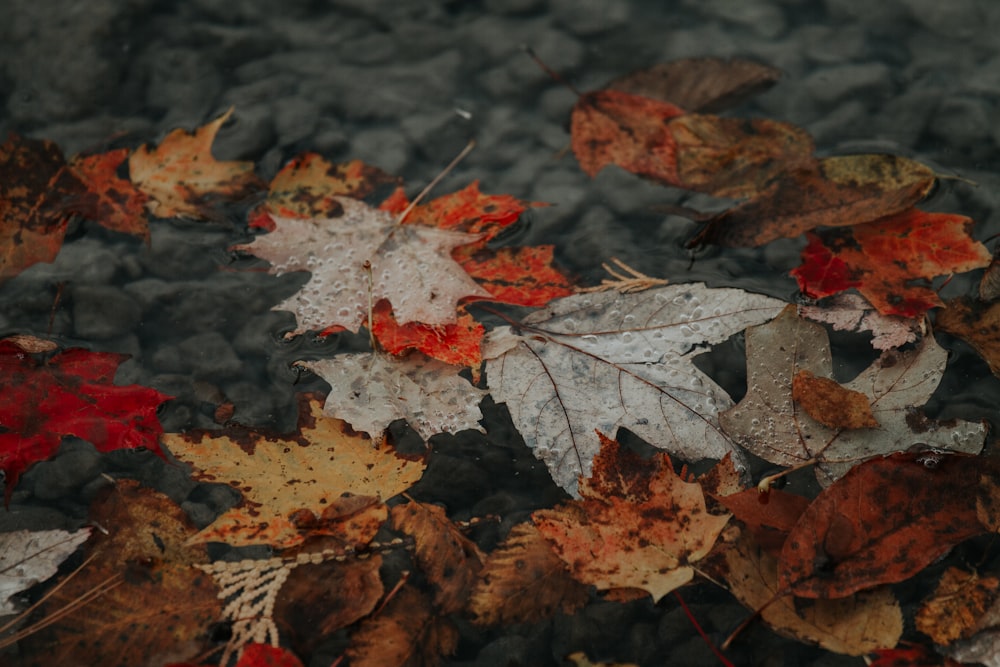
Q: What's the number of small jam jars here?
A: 0